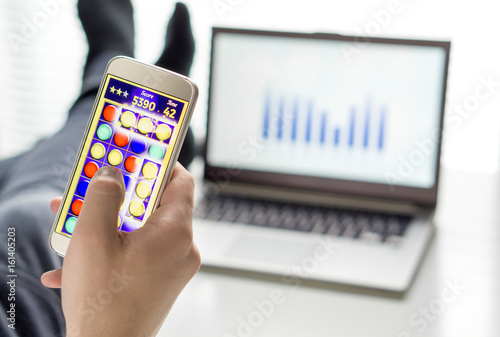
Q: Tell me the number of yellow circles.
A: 8